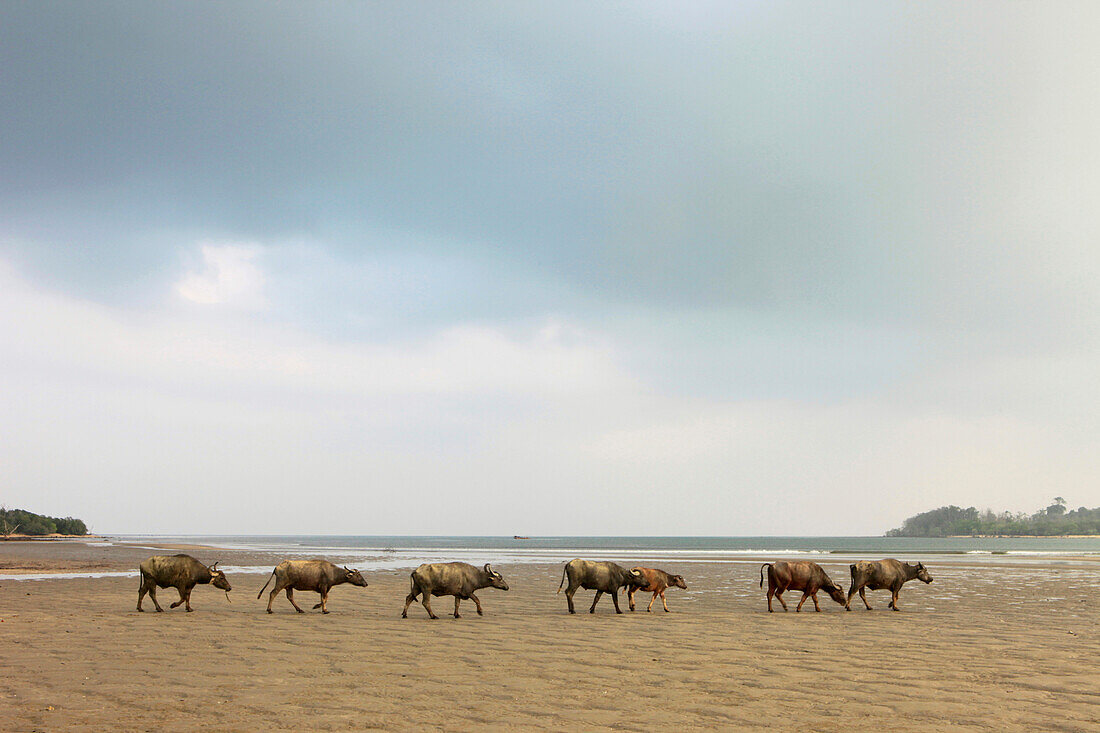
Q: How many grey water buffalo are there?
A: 5